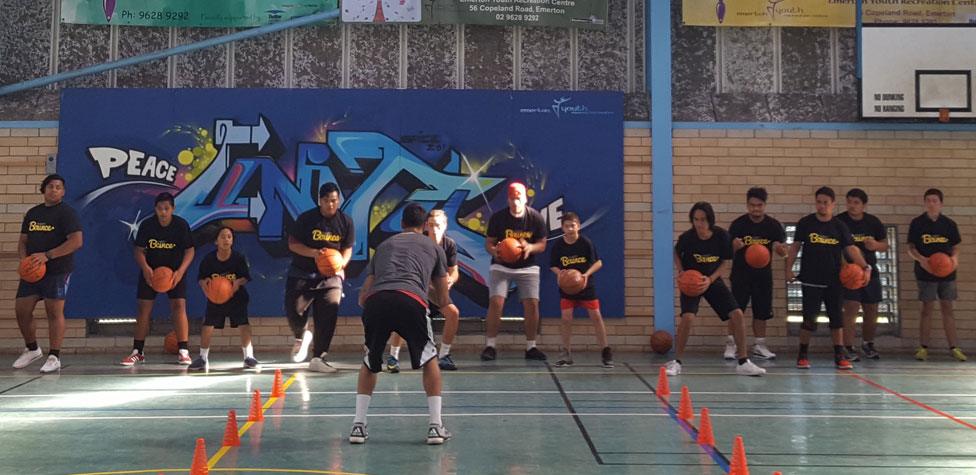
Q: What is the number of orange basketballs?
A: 12